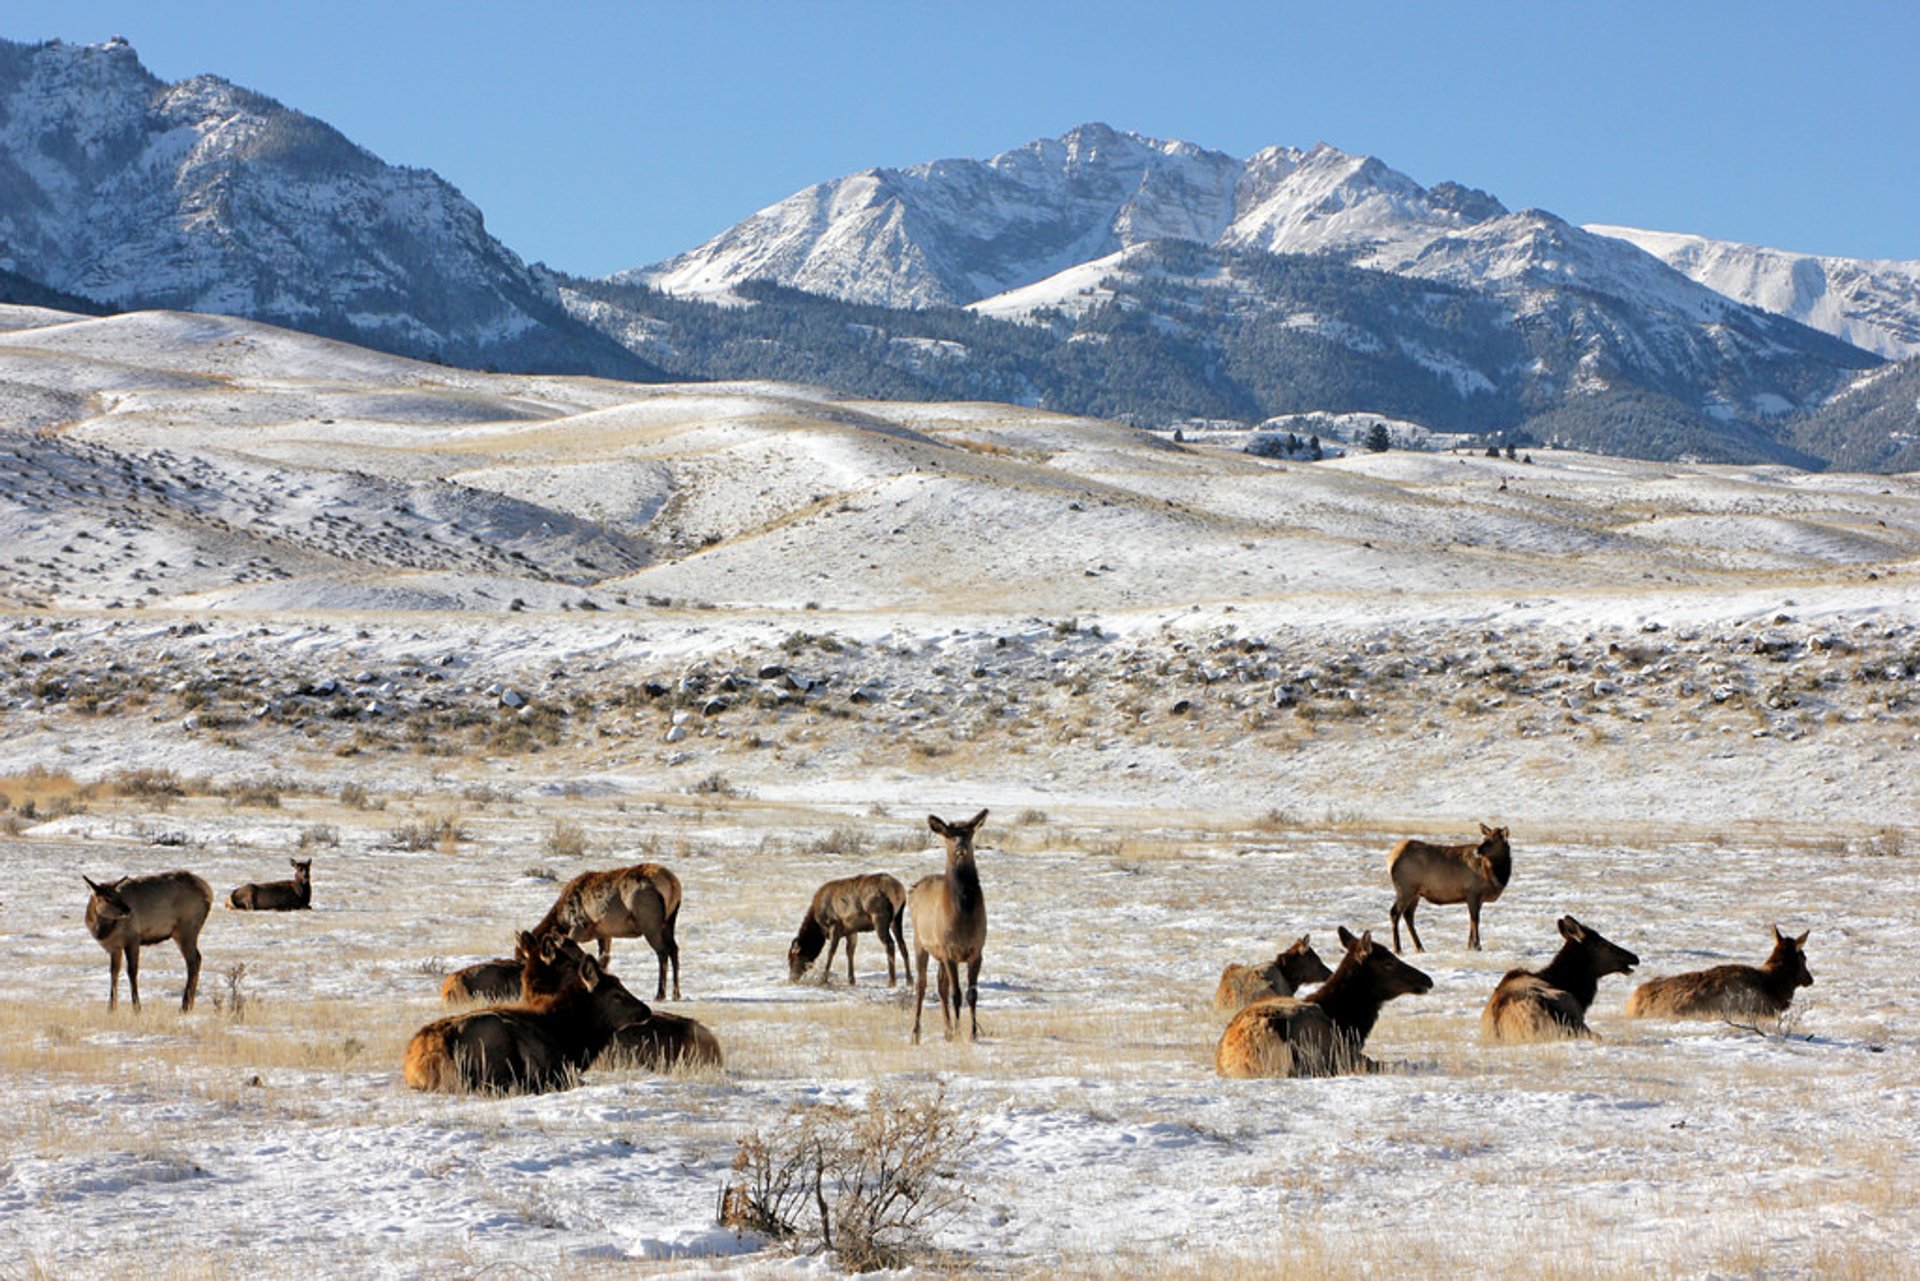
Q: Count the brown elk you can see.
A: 13